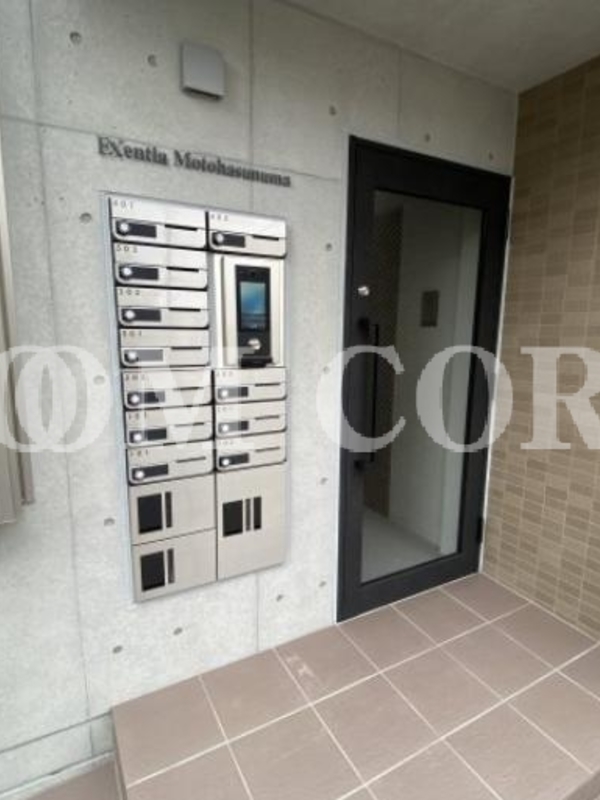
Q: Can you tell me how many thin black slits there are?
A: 11